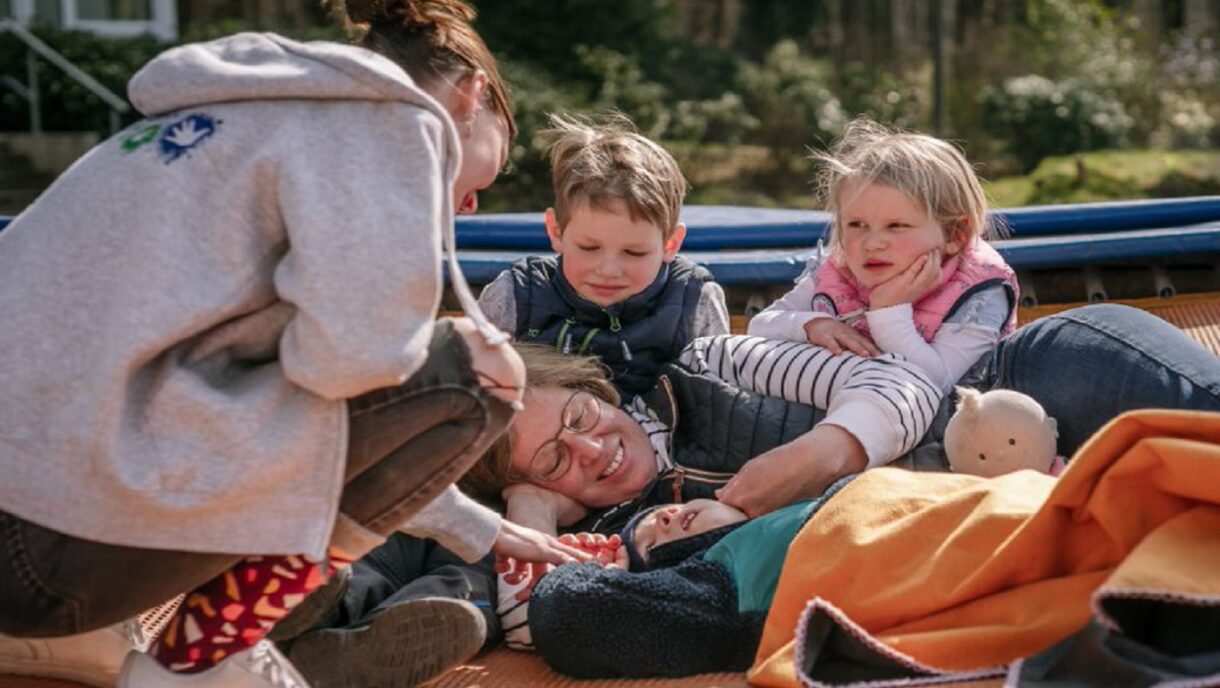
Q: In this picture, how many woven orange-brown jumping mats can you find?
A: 1